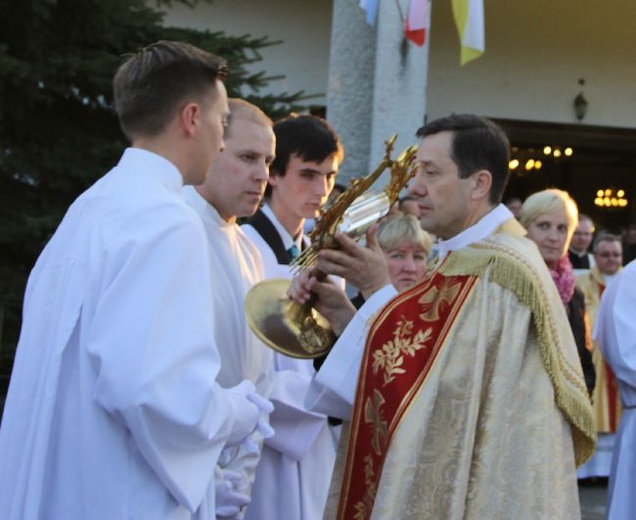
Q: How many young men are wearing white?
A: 3